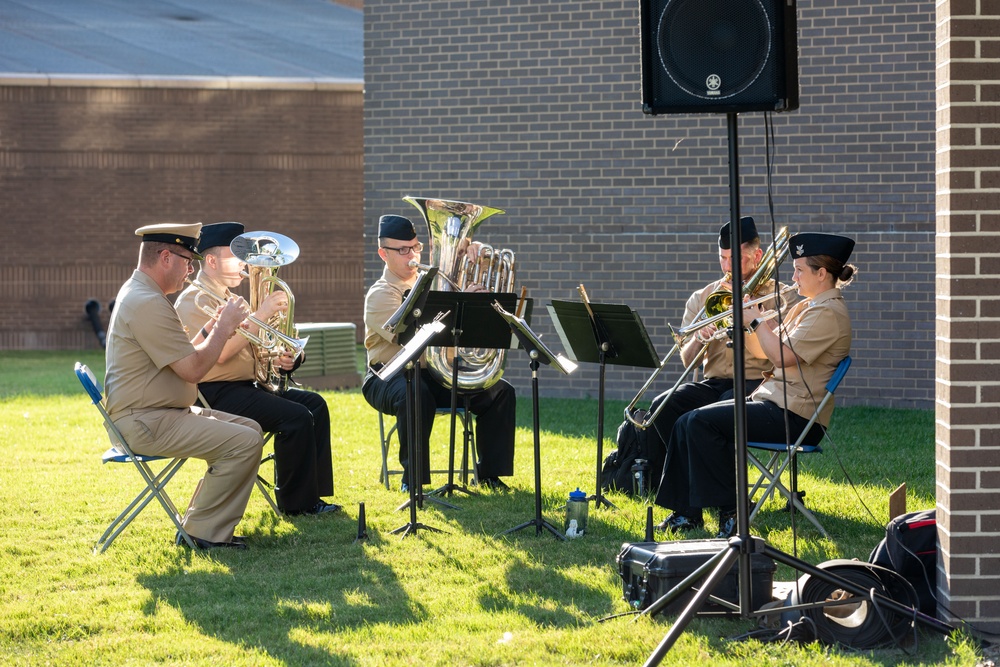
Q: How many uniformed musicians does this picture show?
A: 5